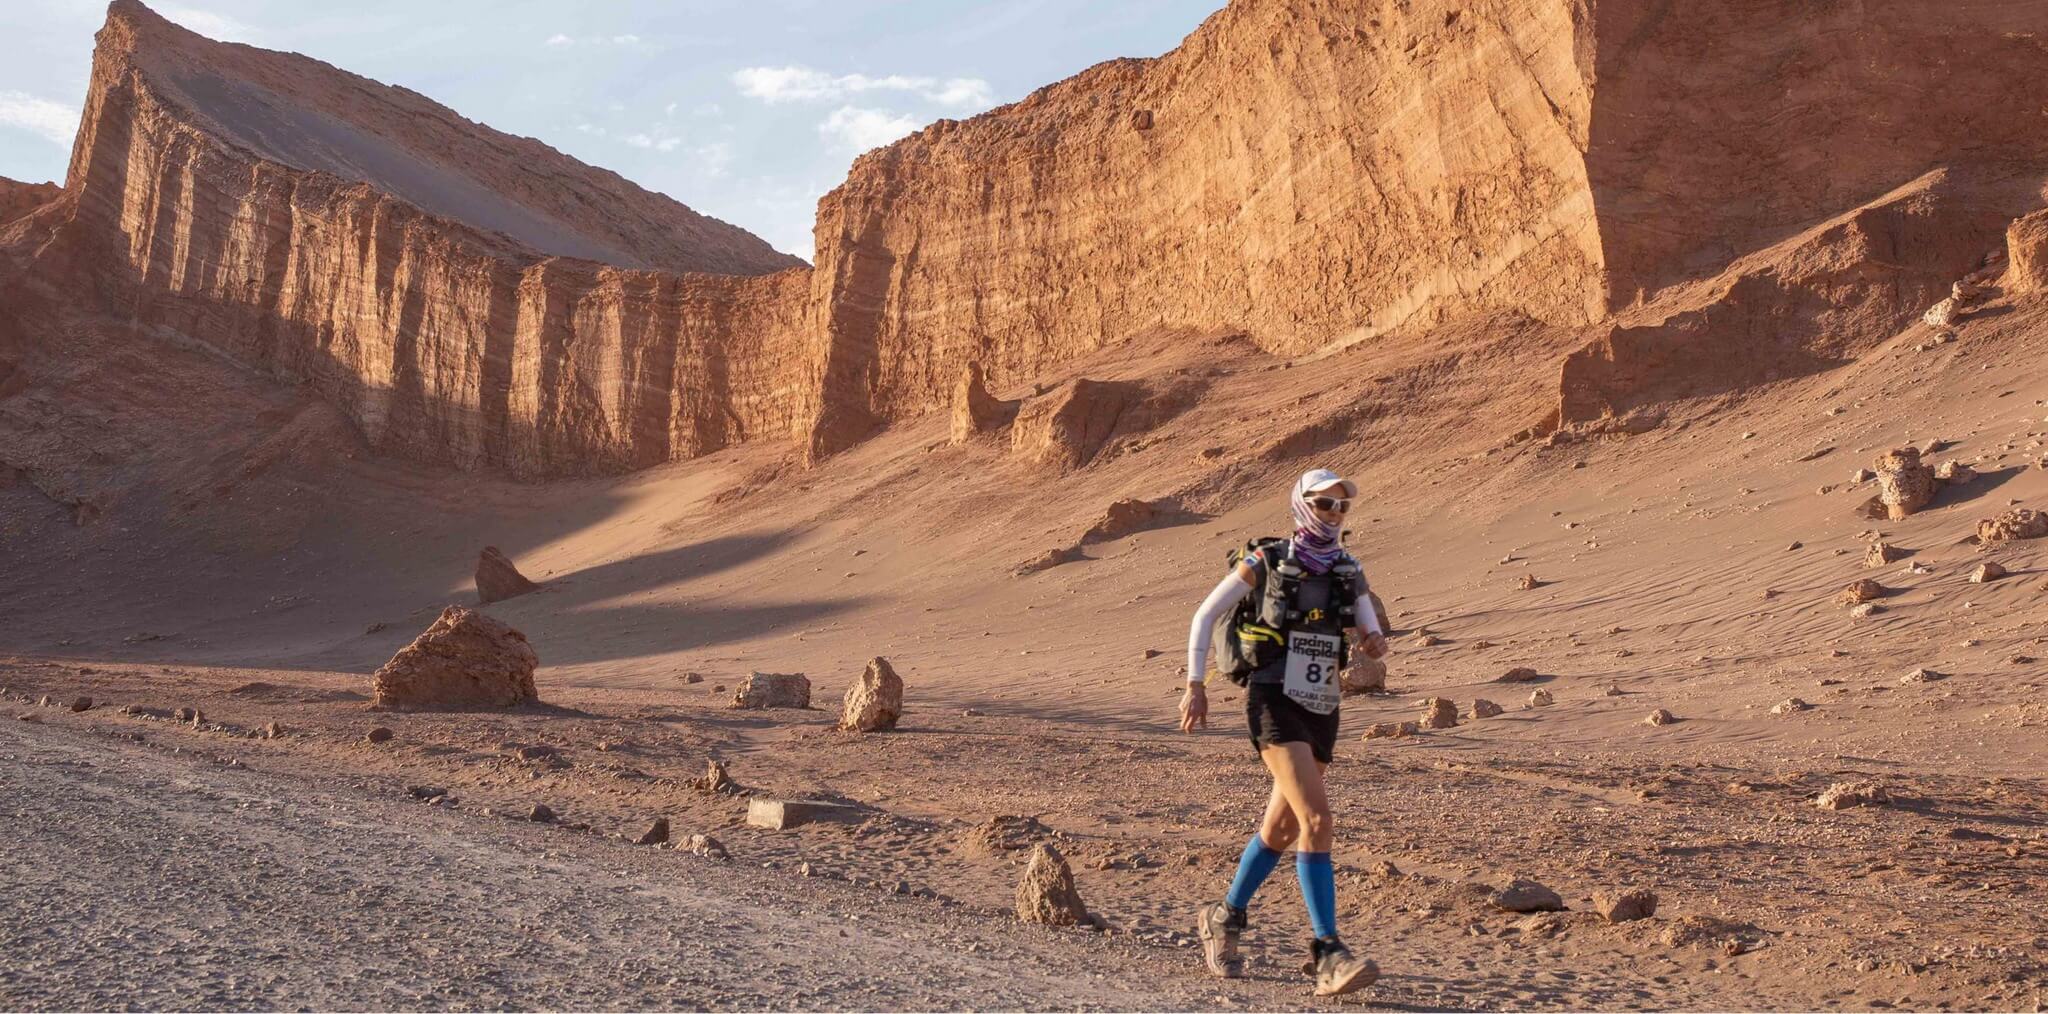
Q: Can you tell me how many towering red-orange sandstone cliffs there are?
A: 2